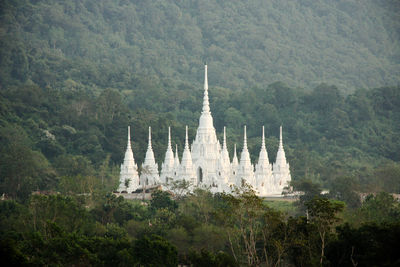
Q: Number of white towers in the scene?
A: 11